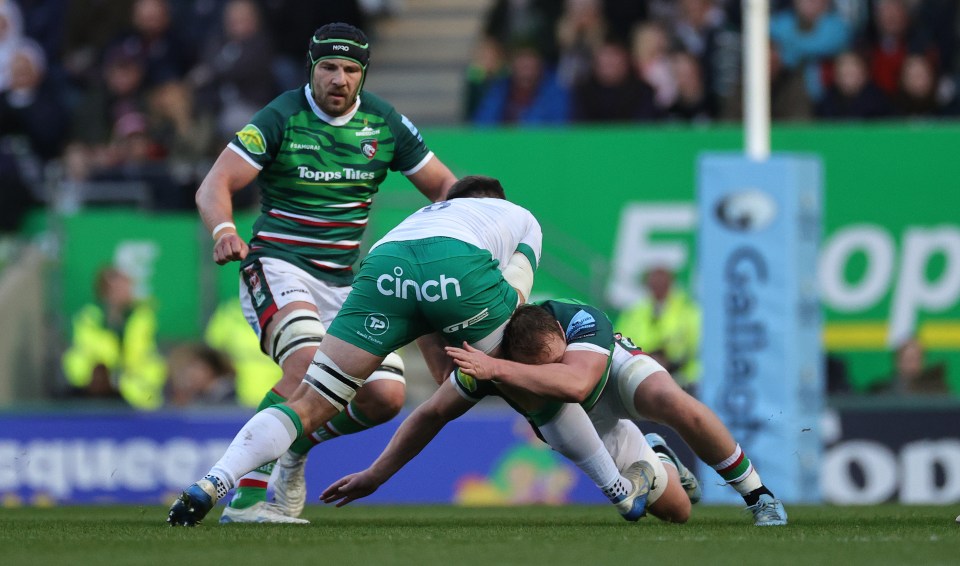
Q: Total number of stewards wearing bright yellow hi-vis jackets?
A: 3